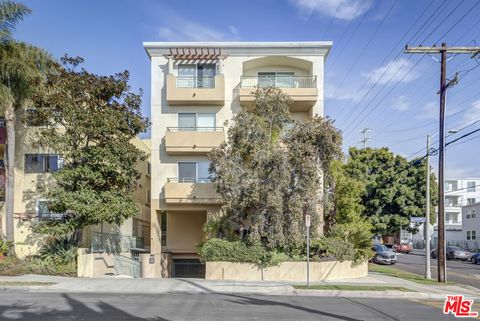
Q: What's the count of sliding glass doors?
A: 4